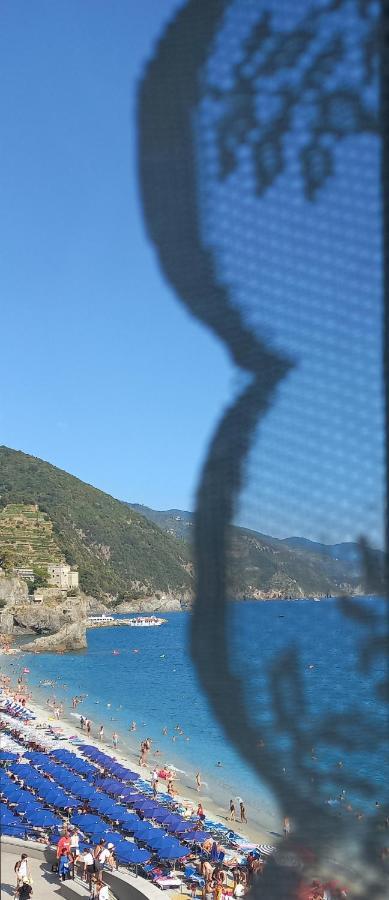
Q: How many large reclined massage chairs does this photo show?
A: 0